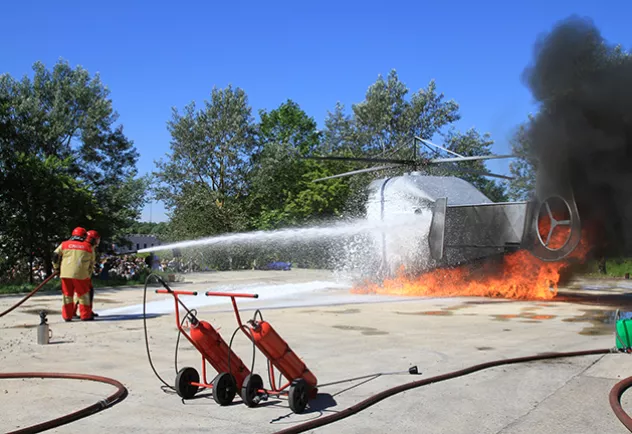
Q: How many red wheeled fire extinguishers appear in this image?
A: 2